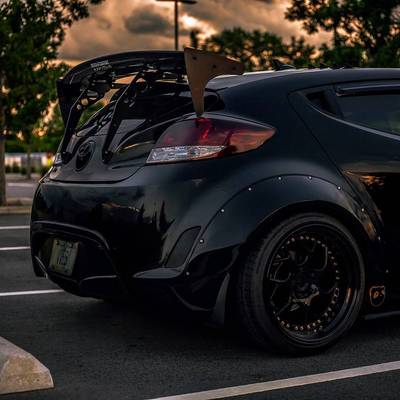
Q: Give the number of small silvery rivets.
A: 10